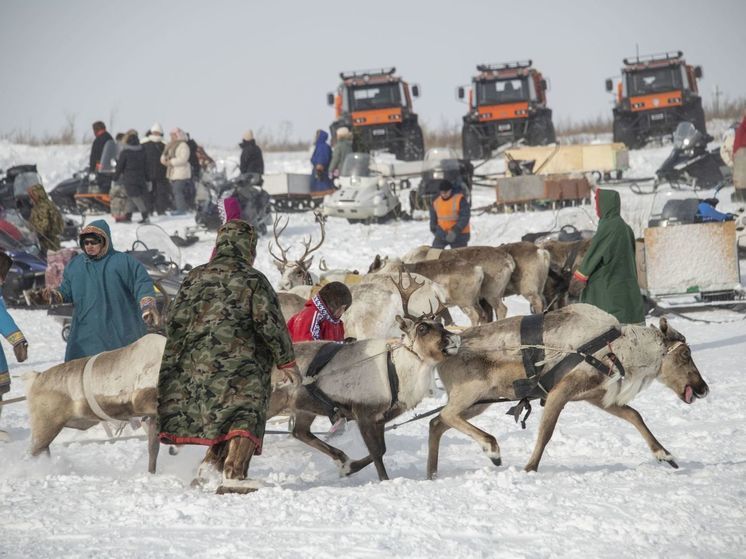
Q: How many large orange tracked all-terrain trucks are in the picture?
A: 3